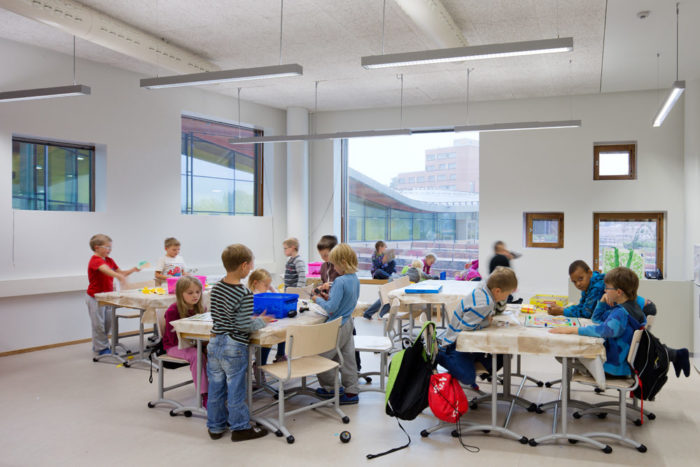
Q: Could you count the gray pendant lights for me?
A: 6